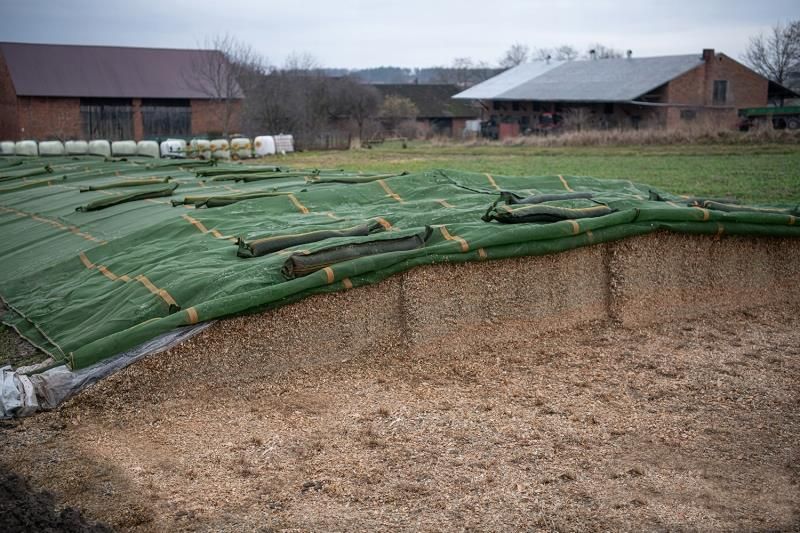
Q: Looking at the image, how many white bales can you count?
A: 12